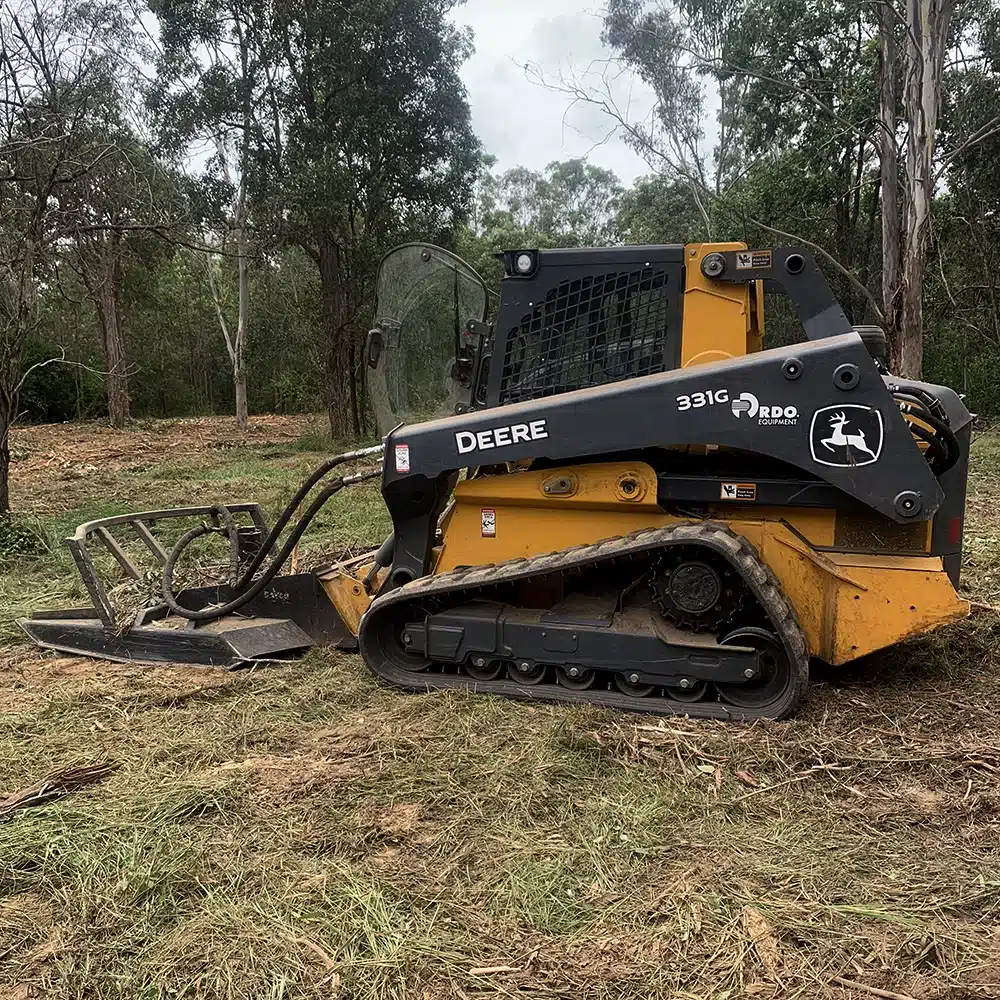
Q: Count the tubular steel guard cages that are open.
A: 1